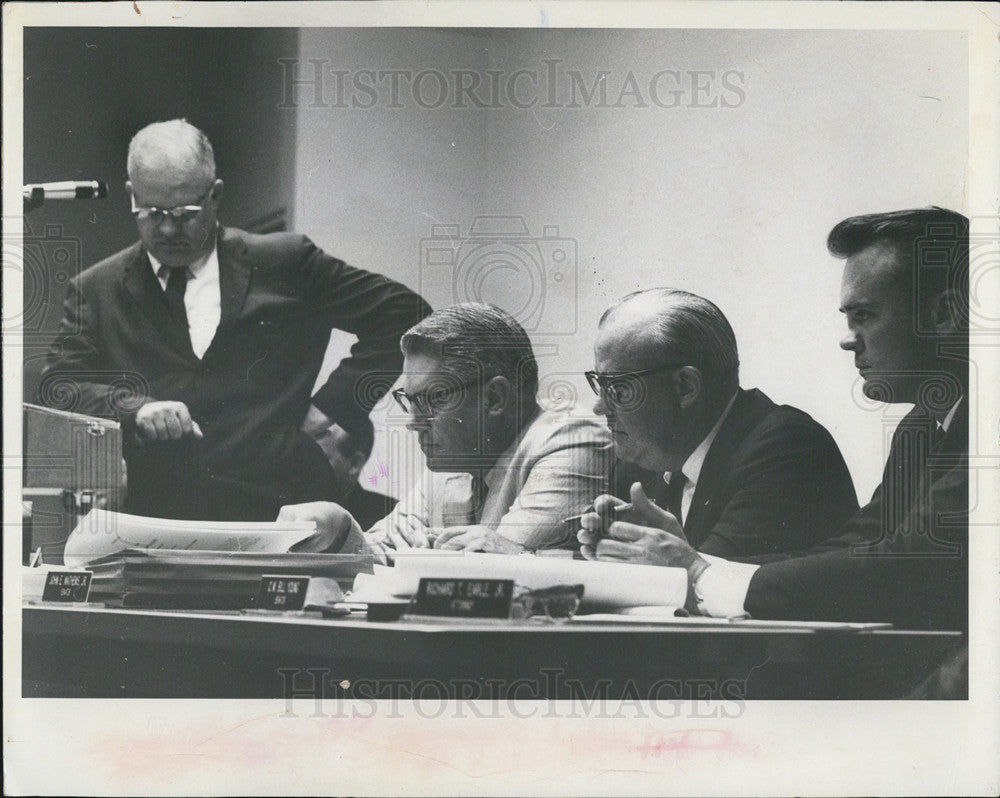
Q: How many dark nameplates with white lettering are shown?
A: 3